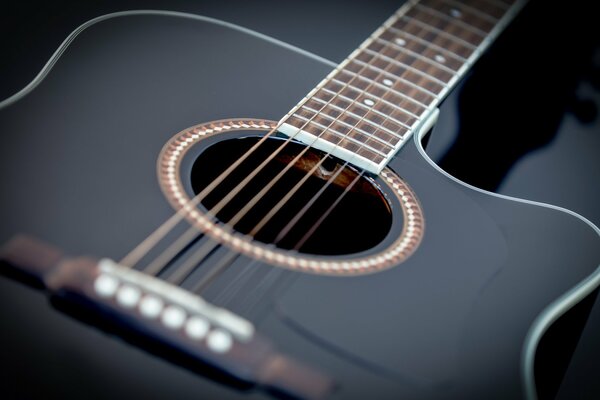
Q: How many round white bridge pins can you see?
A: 6